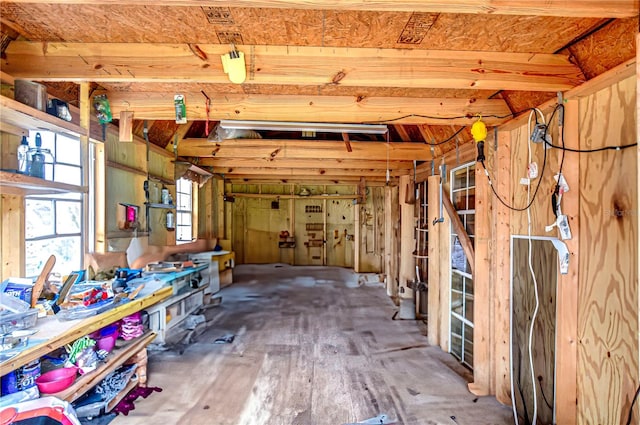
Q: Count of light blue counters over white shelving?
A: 1